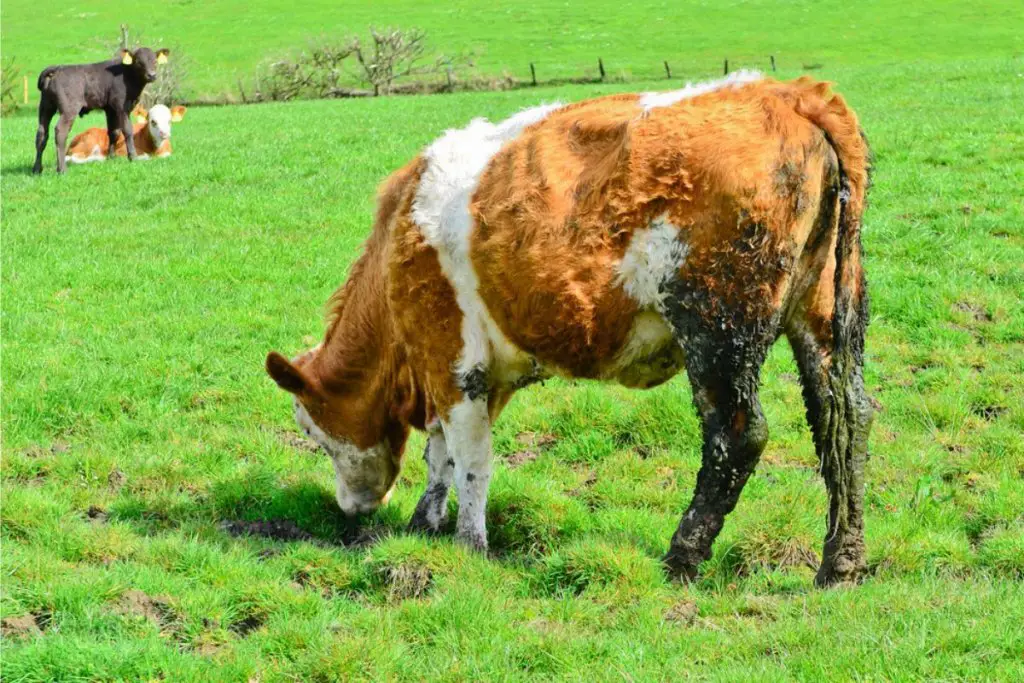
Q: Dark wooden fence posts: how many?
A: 5